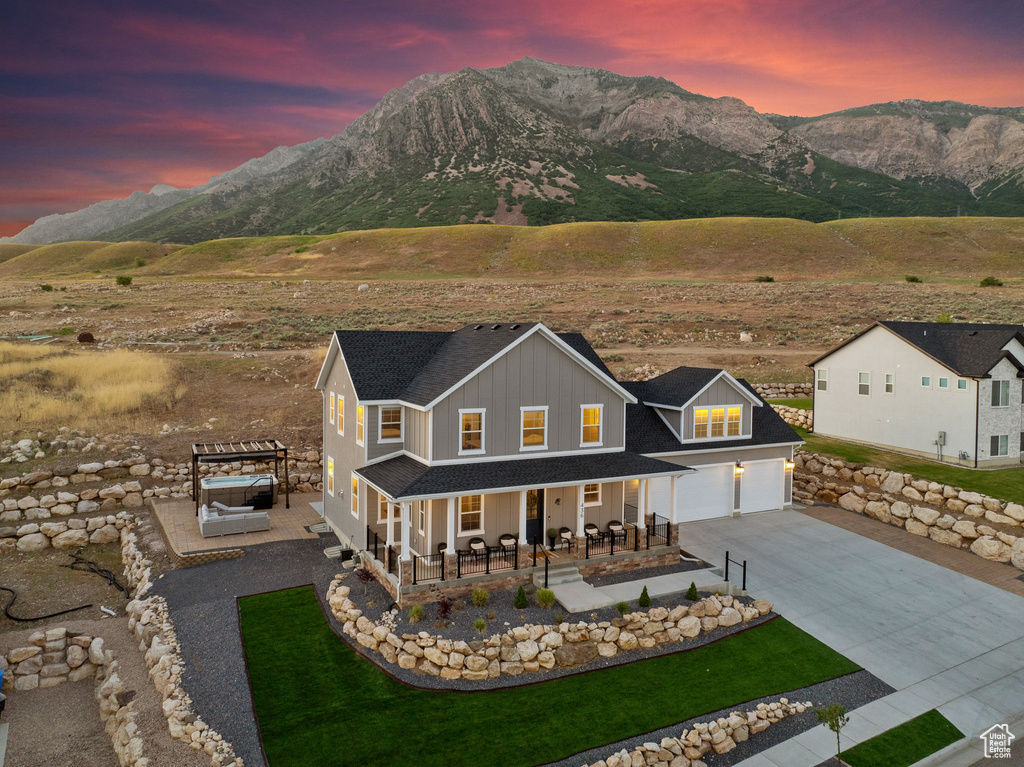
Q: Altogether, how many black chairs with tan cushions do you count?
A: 6